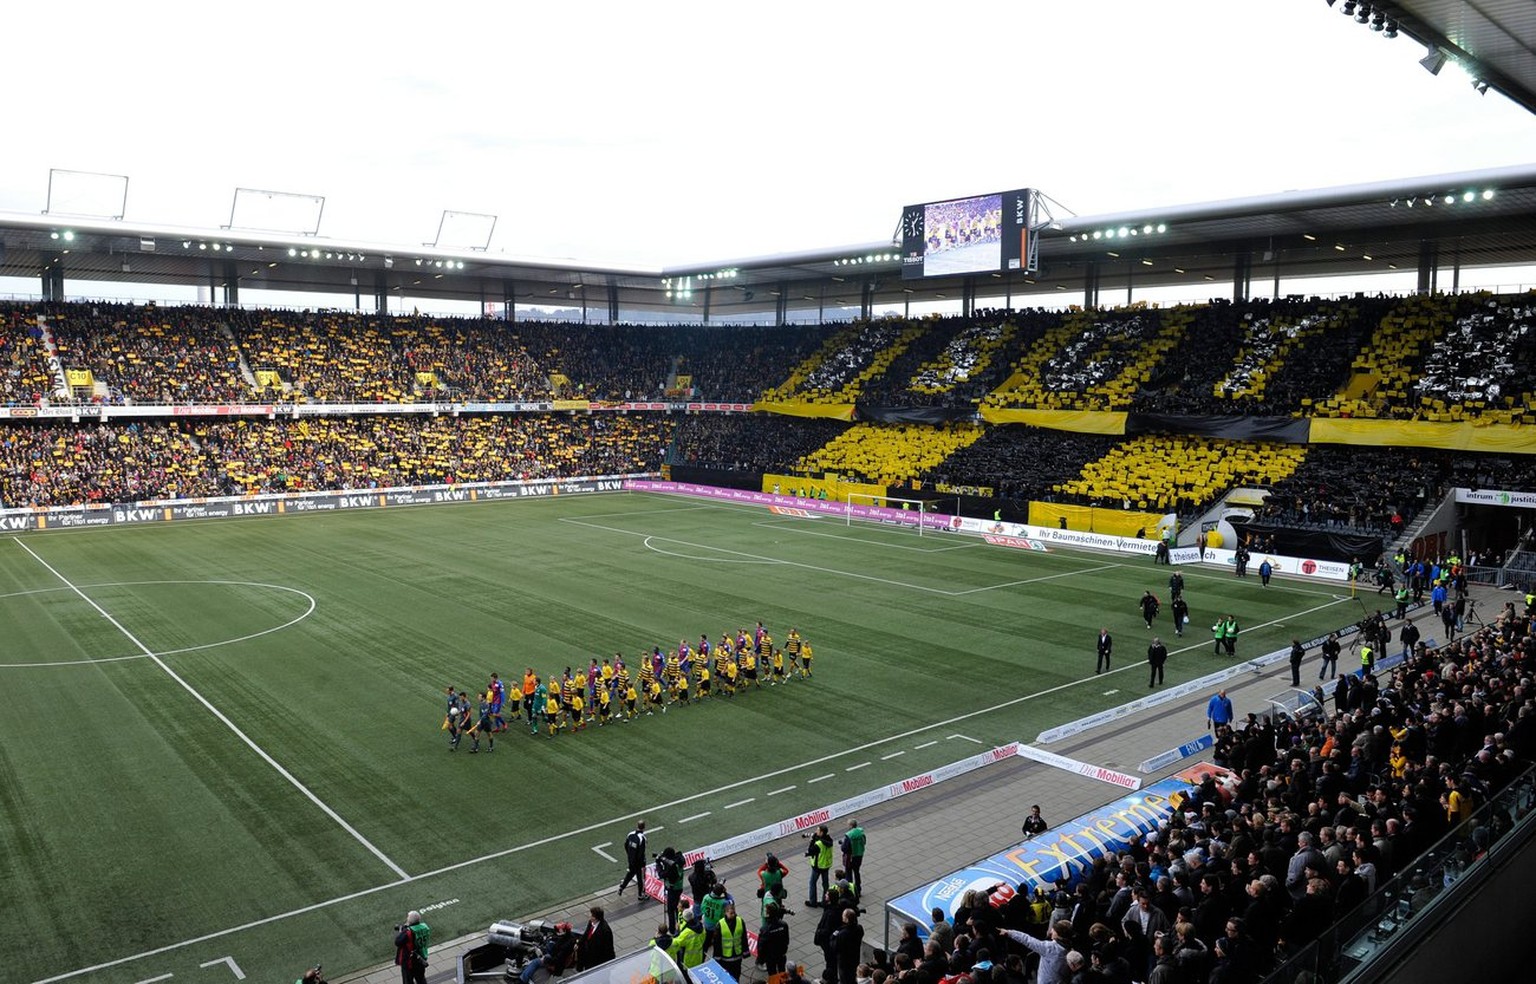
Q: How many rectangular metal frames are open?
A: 3